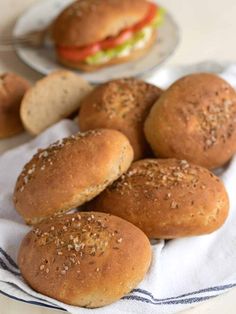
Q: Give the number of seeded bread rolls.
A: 5